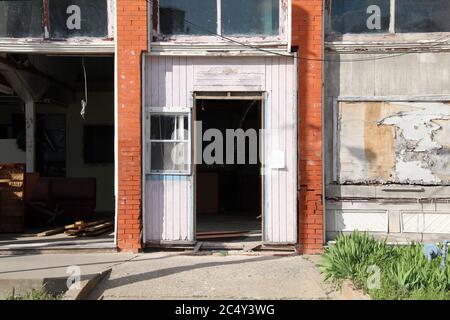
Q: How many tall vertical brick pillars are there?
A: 2